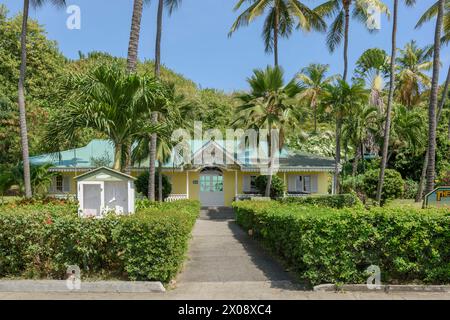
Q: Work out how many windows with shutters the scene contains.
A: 3